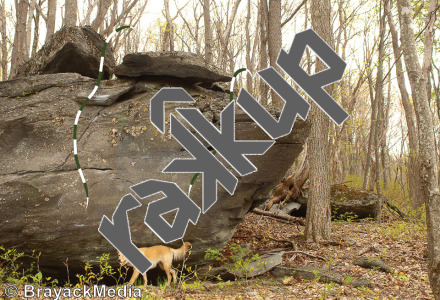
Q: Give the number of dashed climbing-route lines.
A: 2